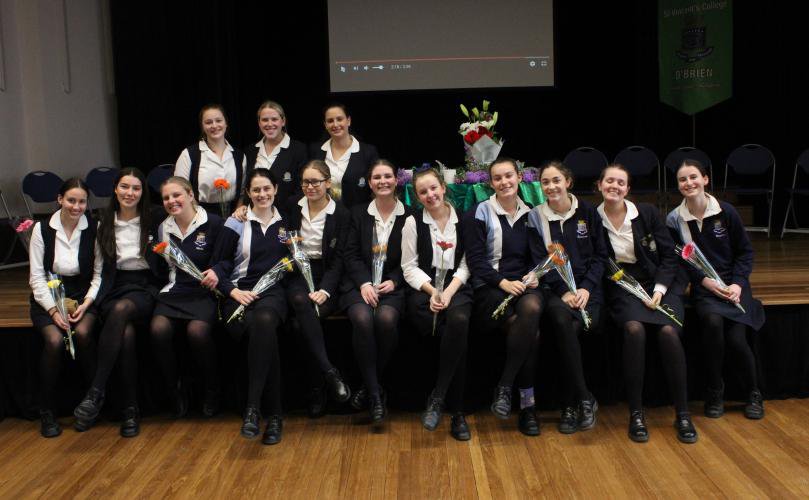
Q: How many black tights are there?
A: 11